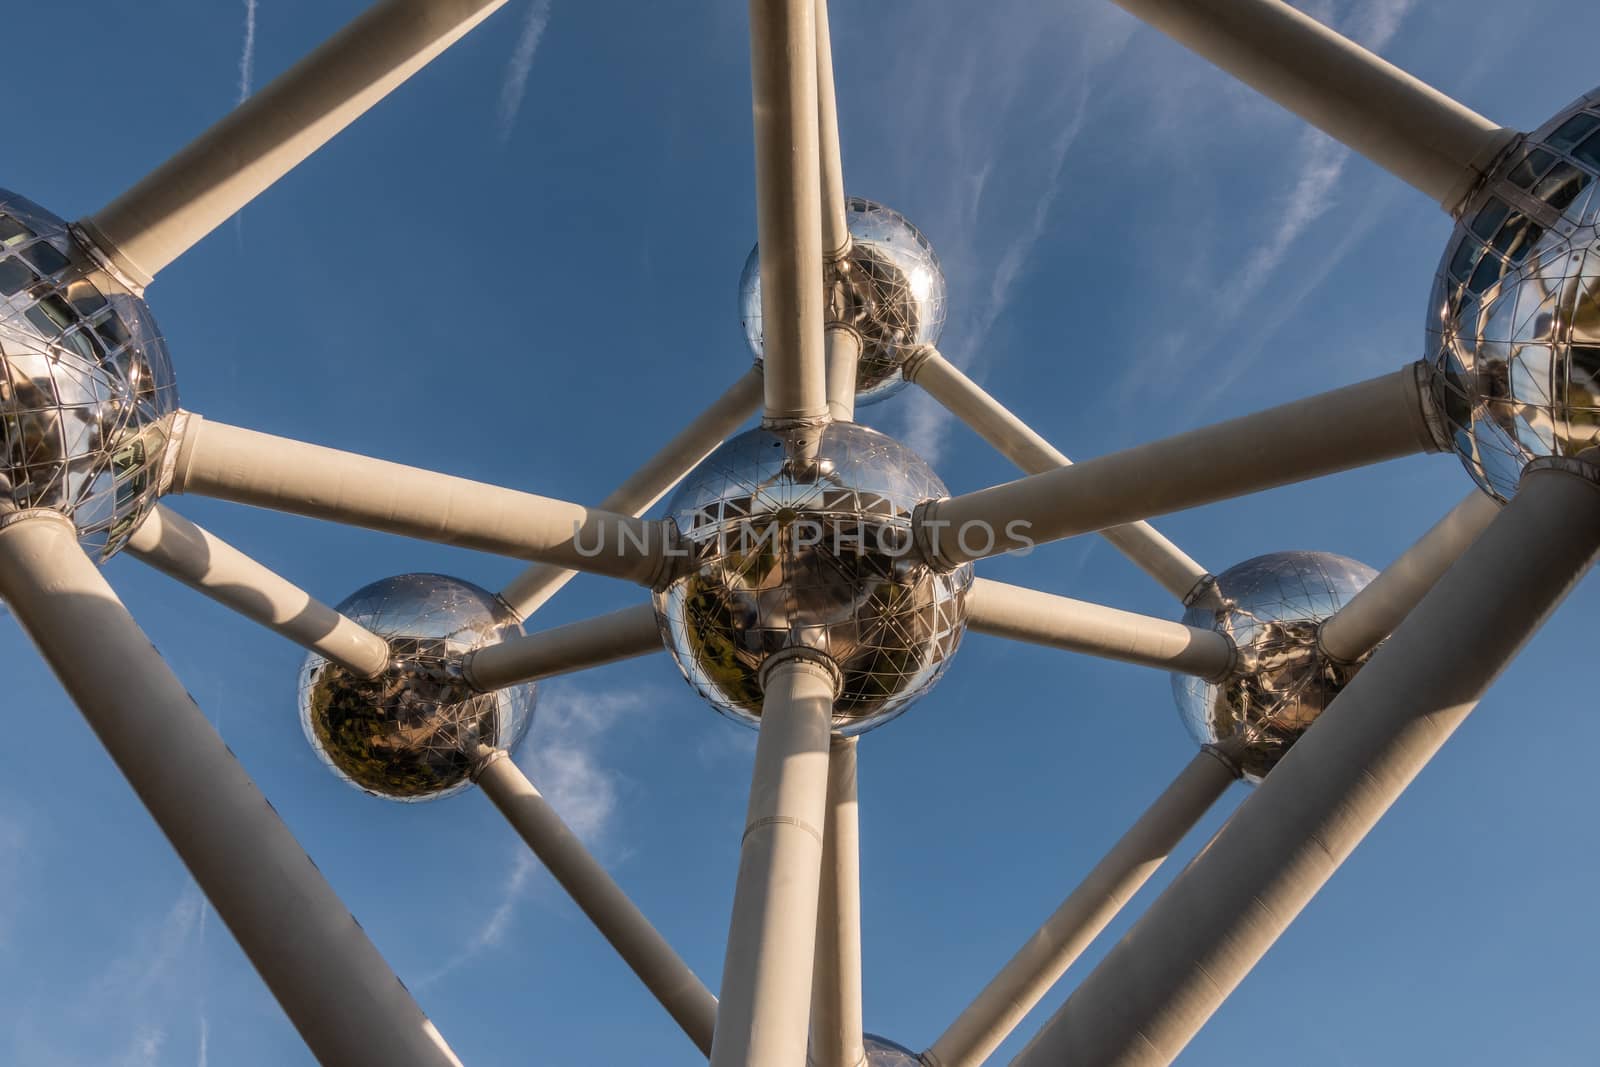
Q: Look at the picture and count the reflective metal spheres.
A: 7